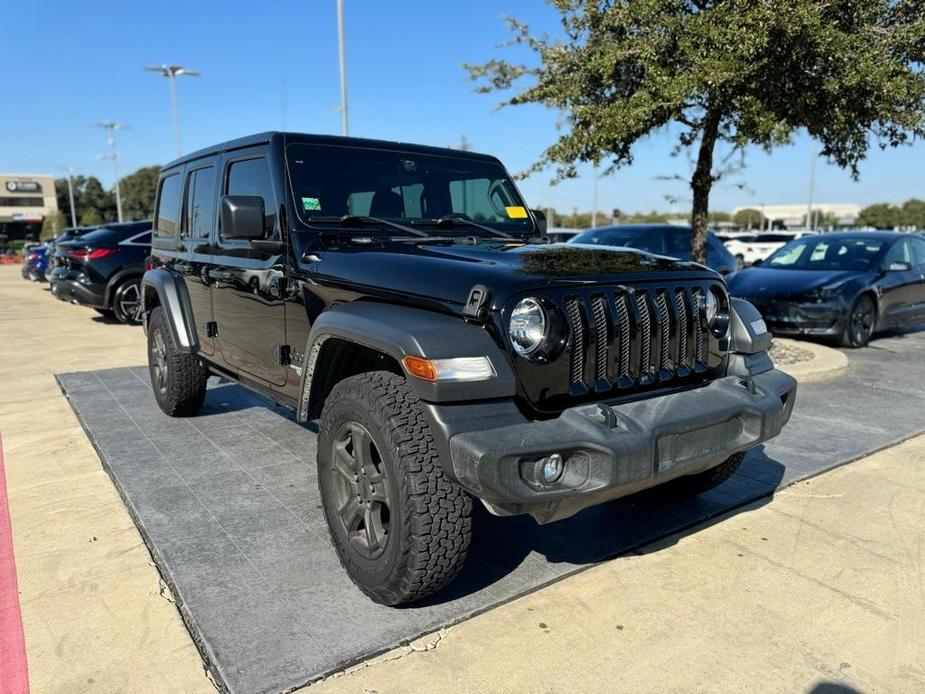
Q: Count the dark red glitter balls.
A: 0